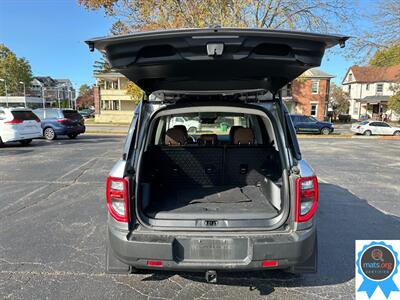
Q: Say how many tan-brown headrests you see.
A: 3